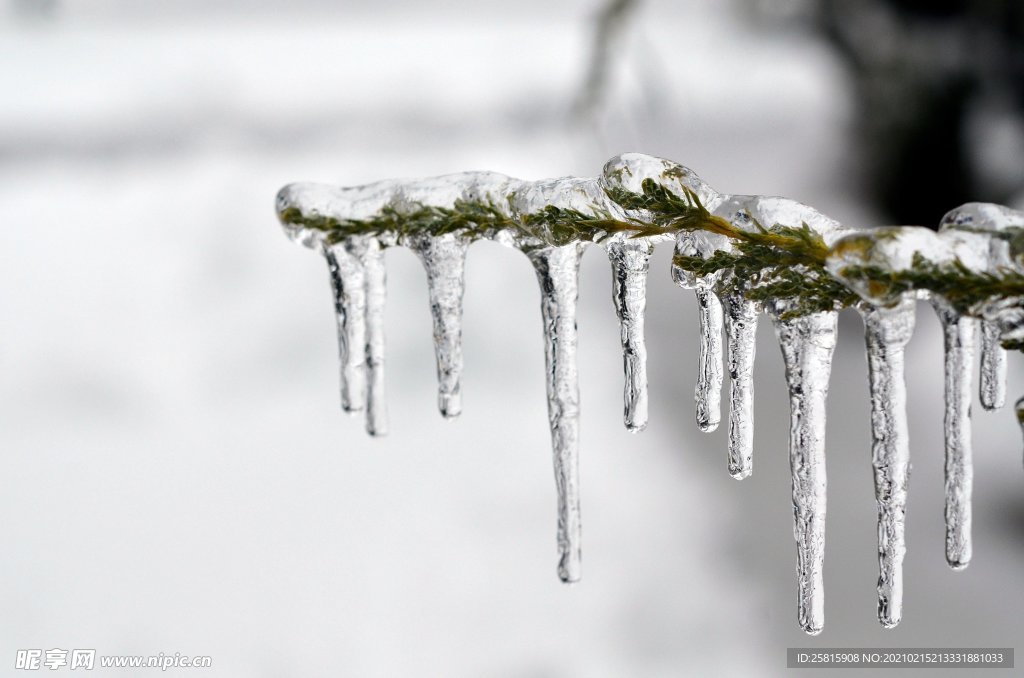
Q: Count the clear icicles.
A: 11